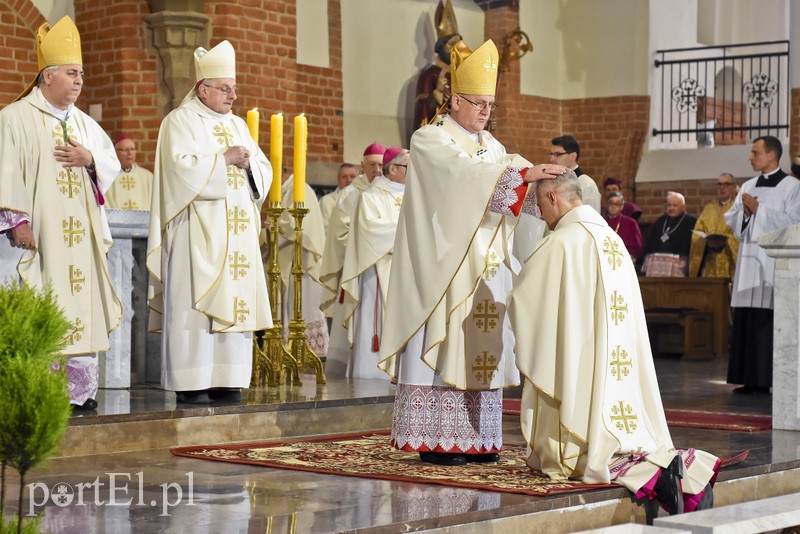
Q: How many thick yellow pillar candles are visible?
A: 3